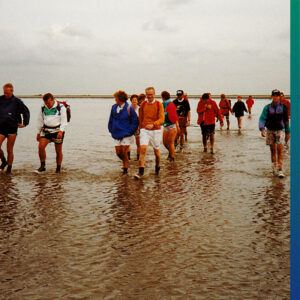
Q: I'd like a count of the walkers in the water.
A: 15